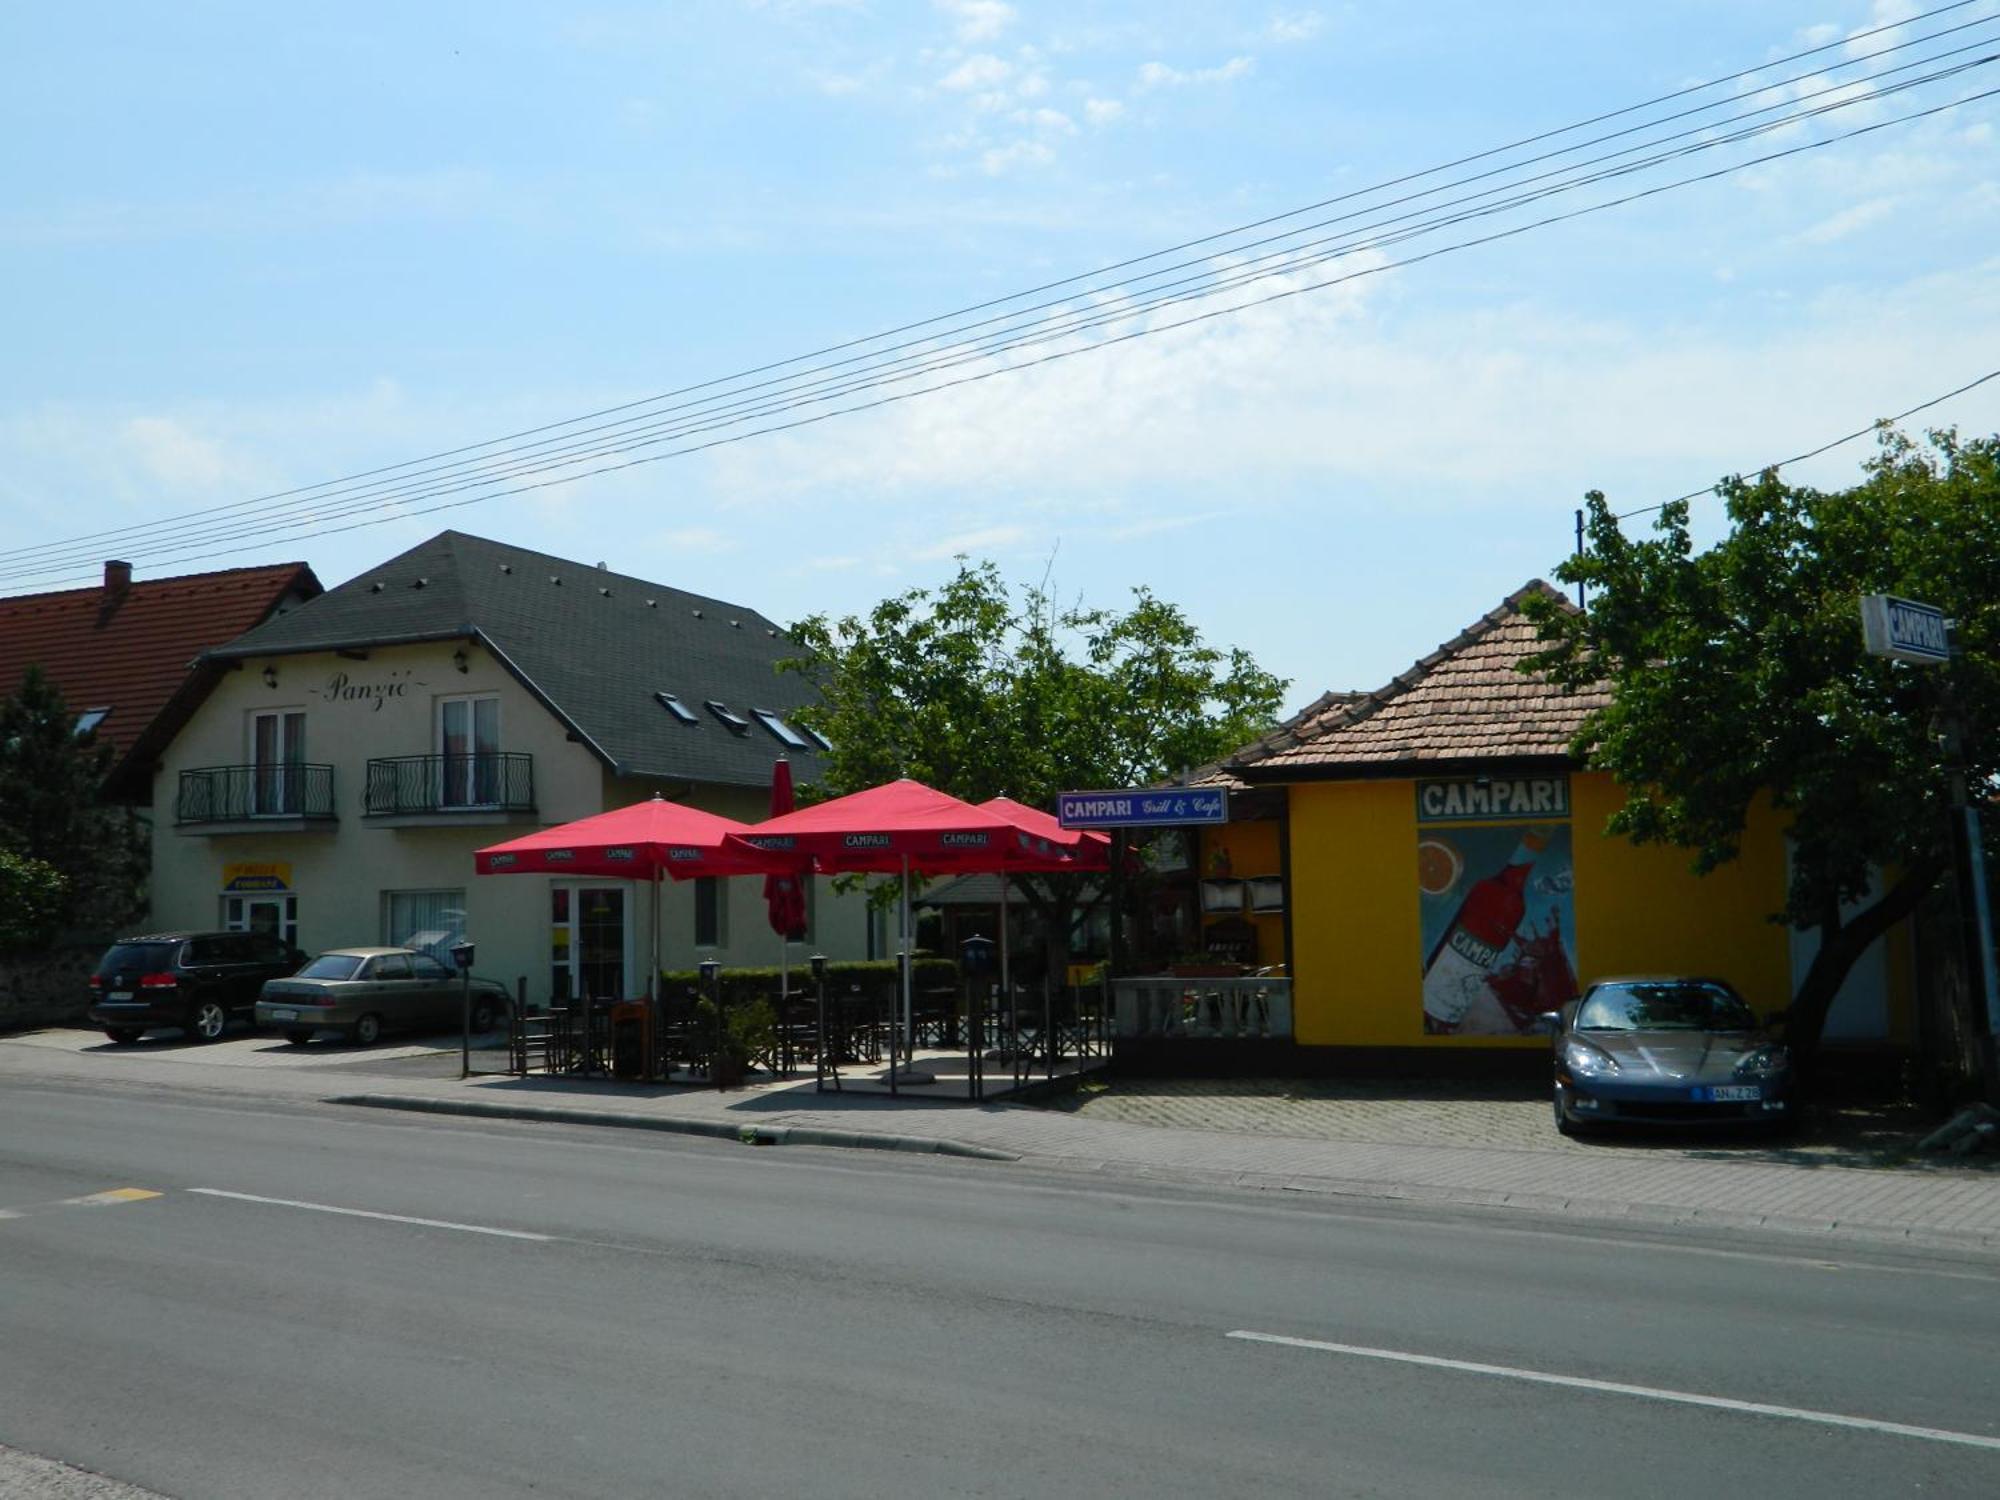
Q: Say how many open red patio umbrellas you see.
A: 3